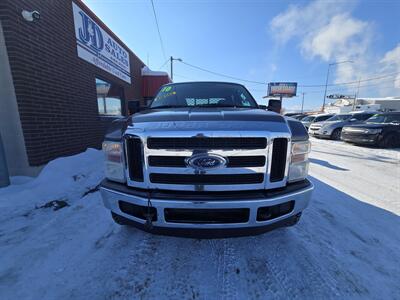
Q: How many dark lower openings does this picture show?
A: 3